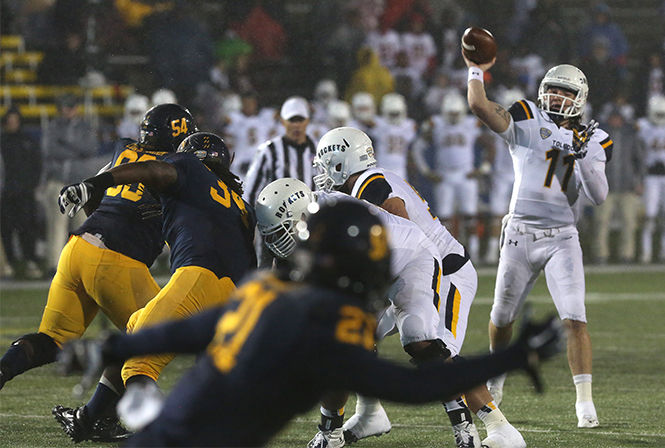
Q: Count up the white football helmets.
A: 13